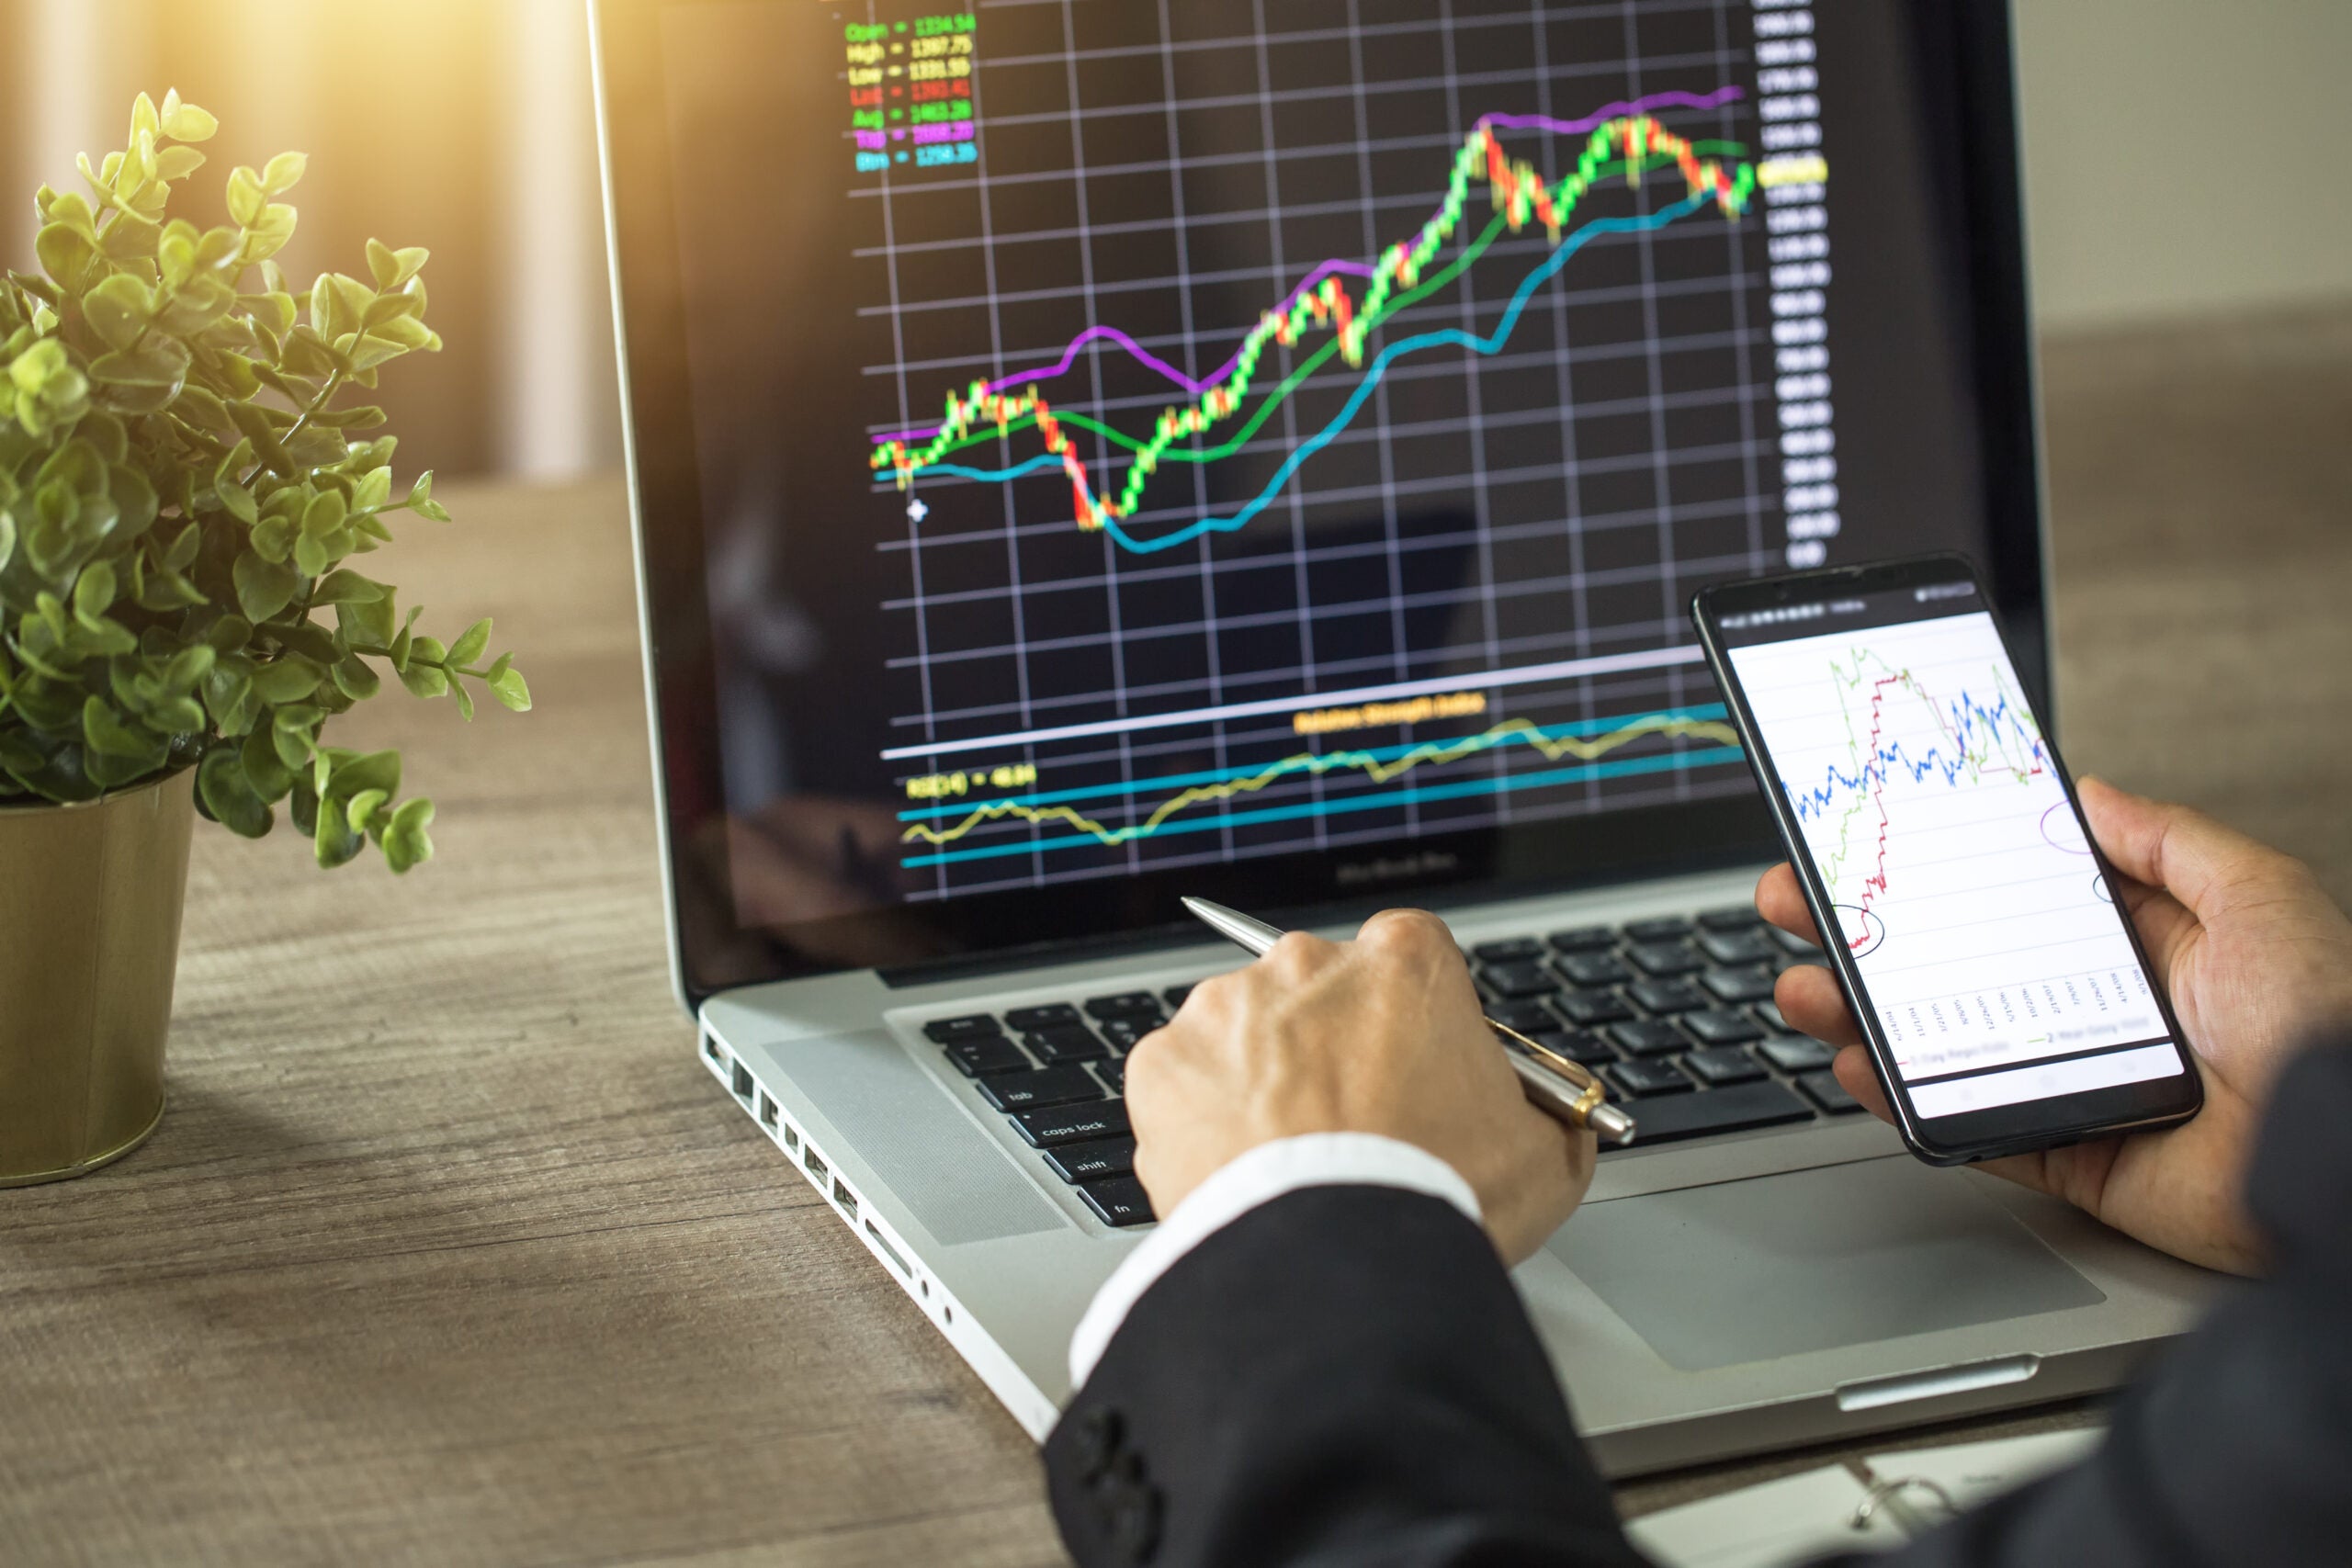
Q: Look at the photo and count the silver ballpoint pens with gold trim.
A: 1